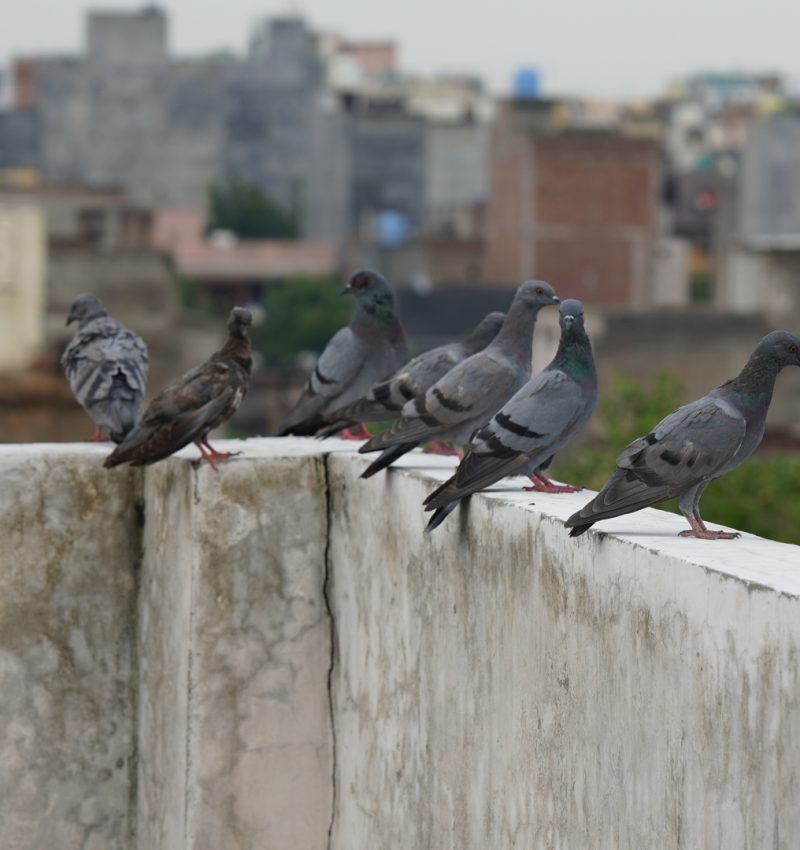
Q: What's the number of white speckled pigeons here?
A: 0